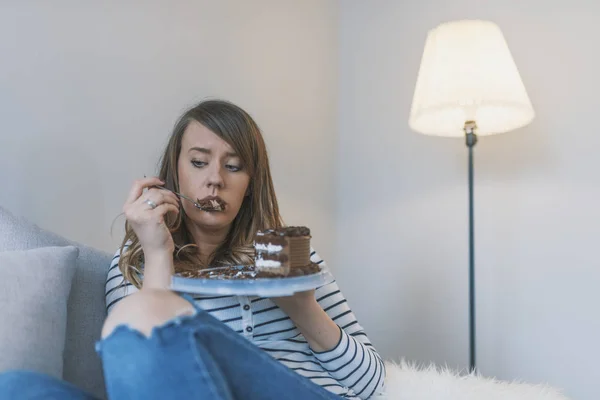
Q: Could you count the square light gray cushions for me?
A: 1